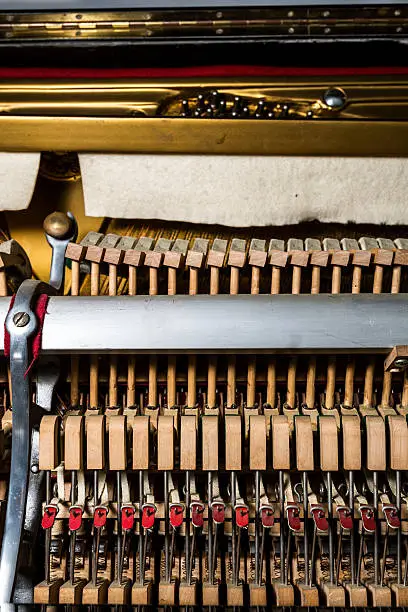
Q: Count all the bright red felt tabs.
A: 15